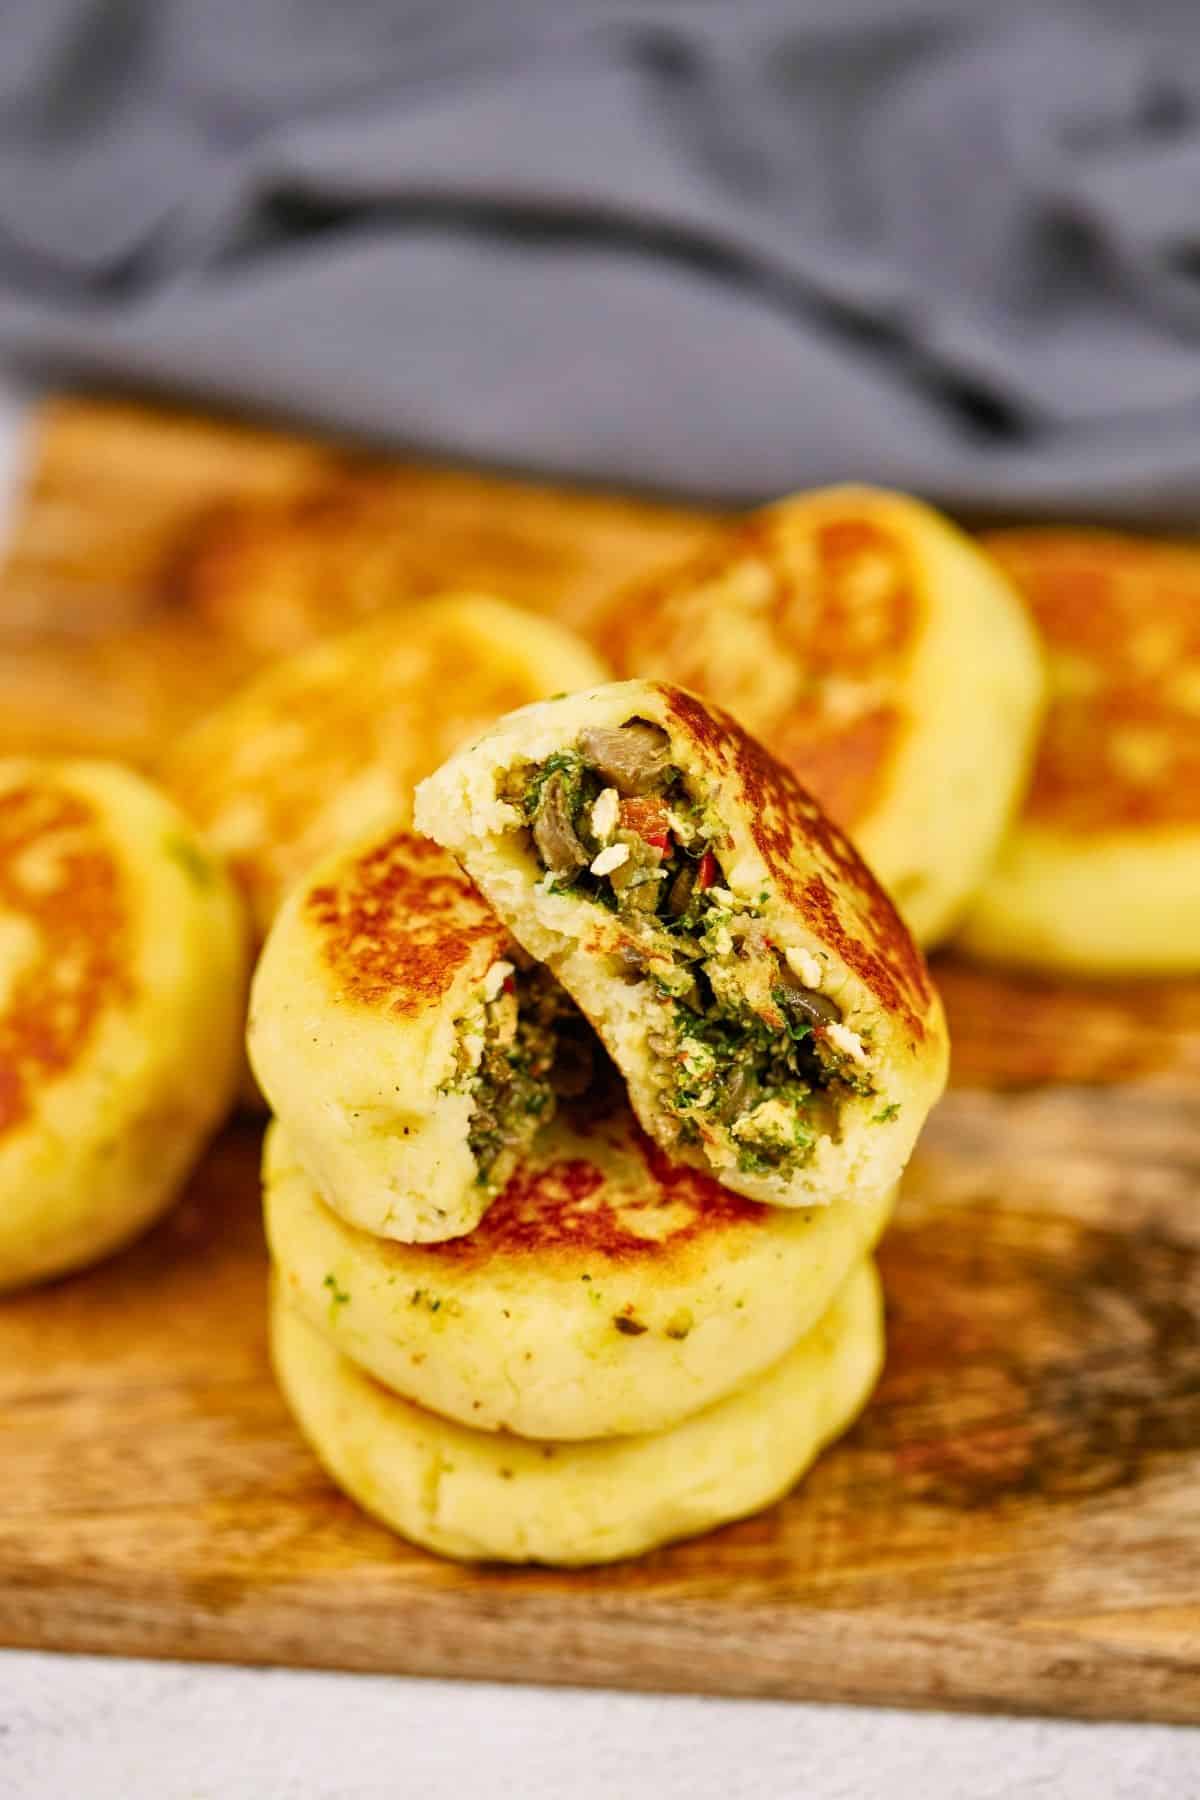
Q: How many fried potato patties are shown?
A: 7